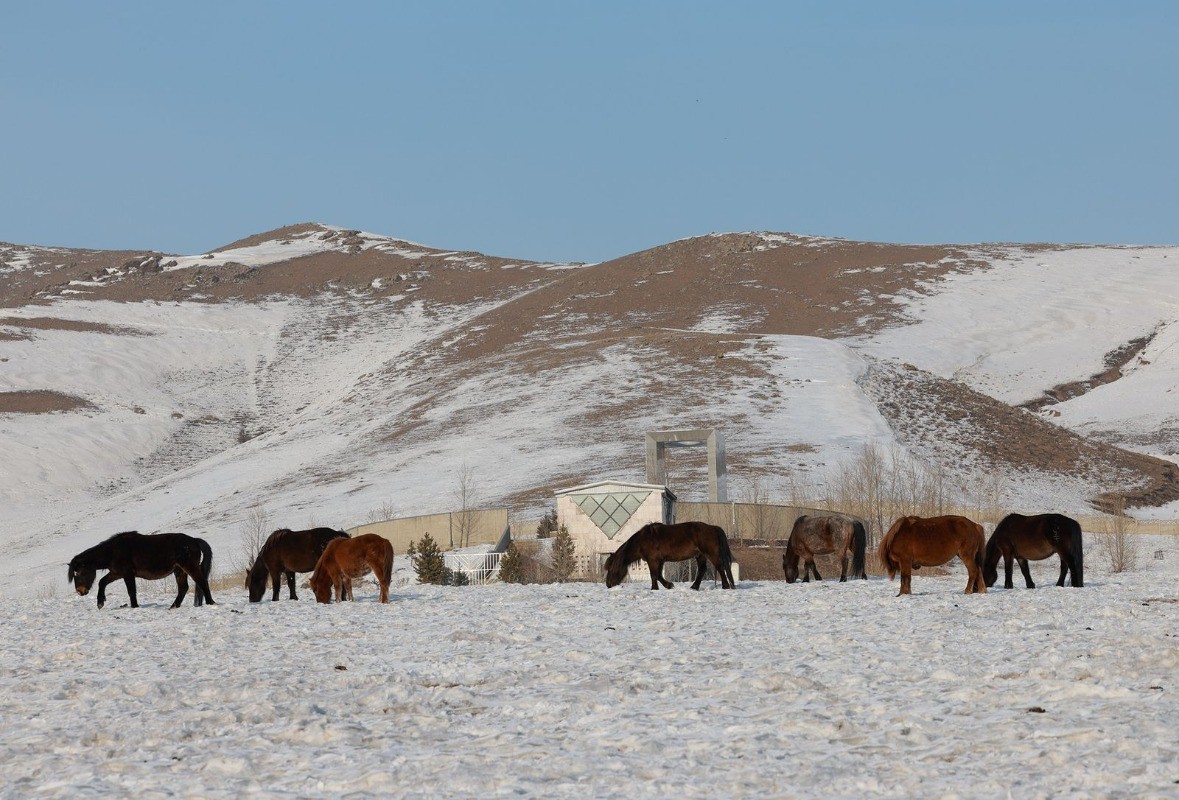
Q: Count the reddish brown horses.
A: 2